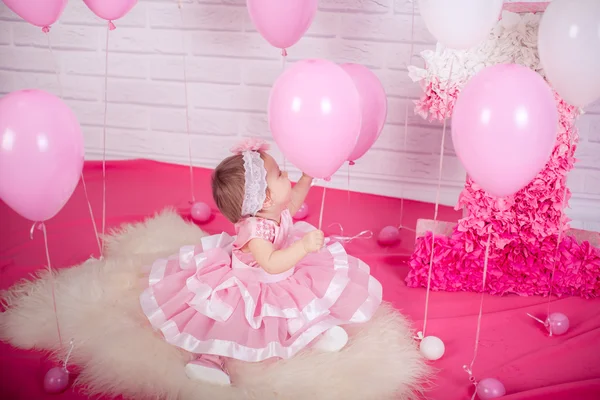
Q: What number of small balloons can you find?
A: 7